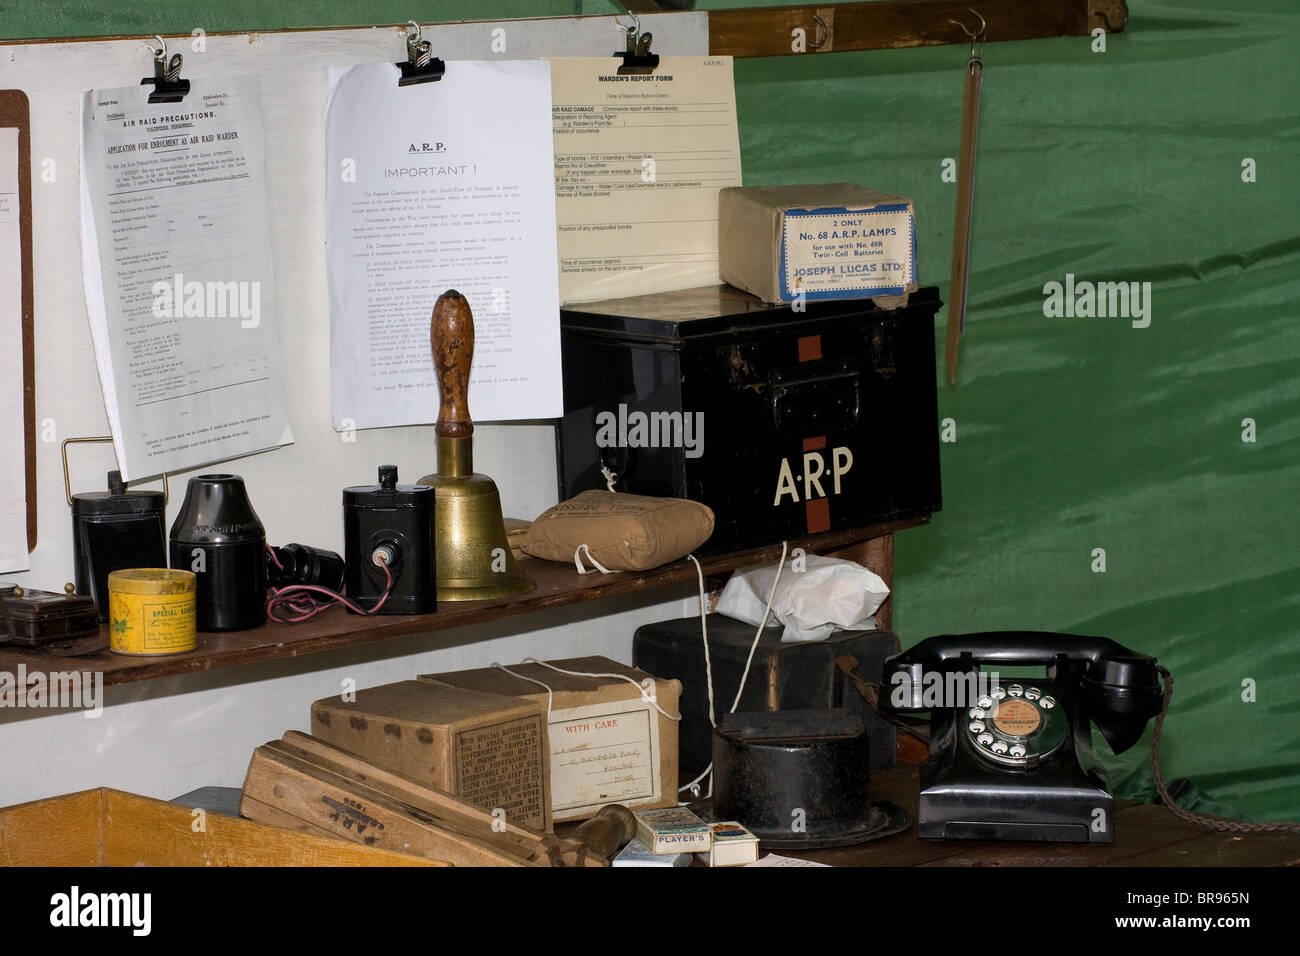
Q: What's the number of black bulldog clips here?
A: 3